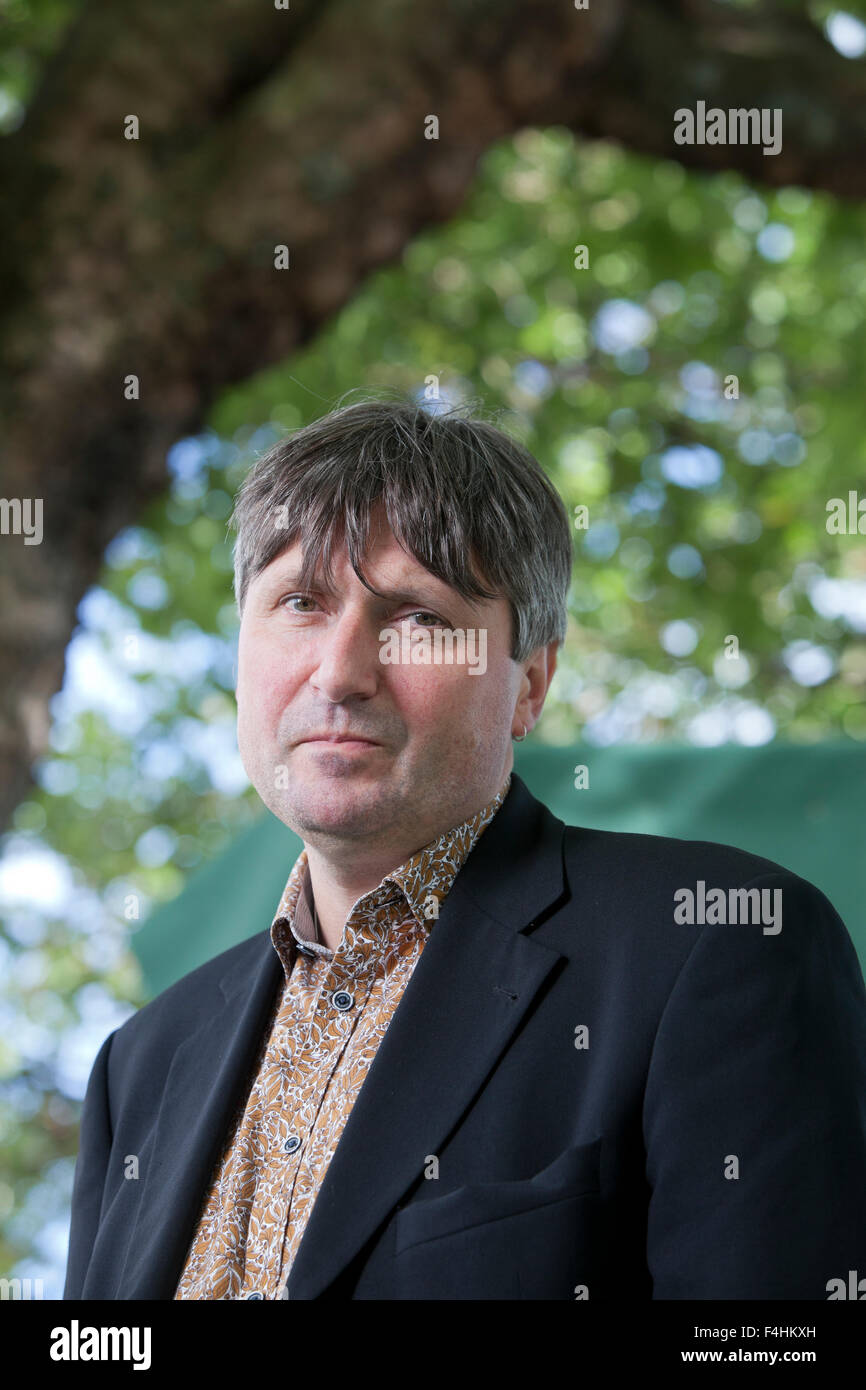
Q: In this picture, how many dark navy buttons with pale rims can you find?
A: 3